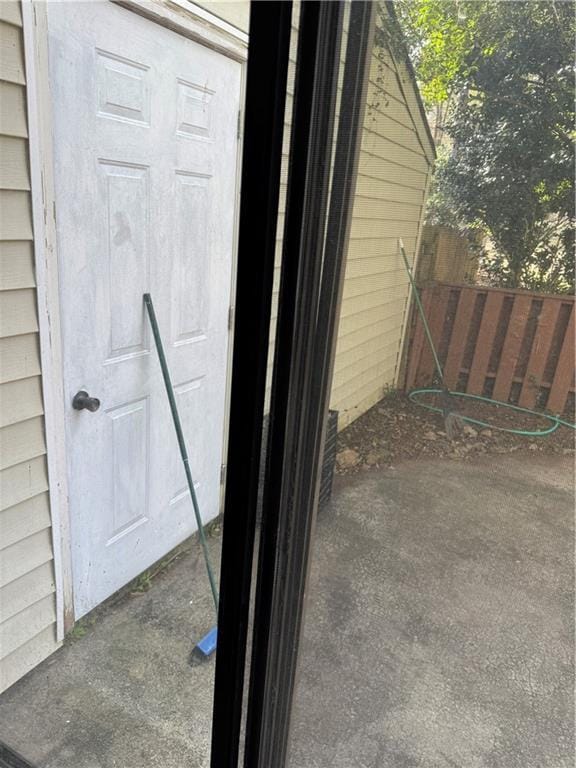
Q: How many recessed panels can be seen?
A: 6